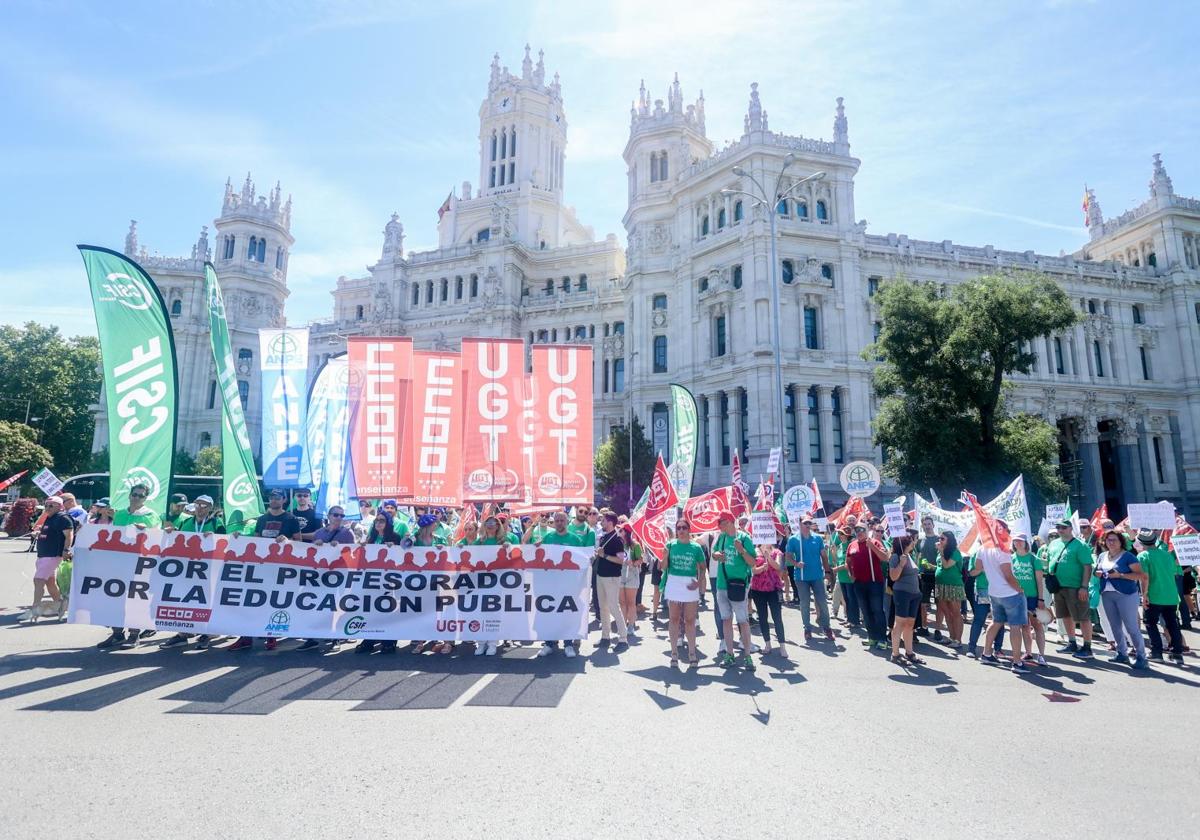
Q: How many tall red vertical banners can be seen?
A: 5